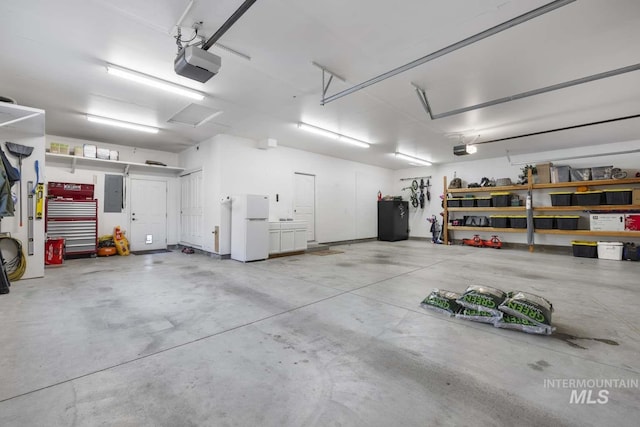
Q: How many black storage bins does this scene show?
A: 12